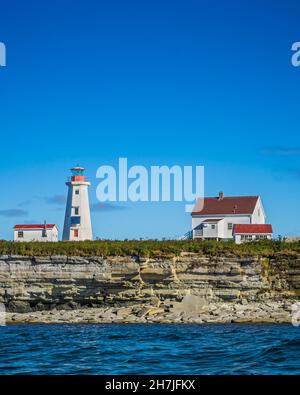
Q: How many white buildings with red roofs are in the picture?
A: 3